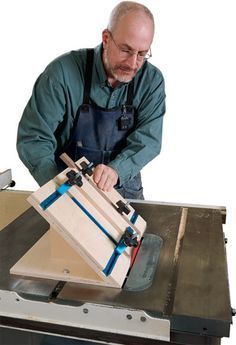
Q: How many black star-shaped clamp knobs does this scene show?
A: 4